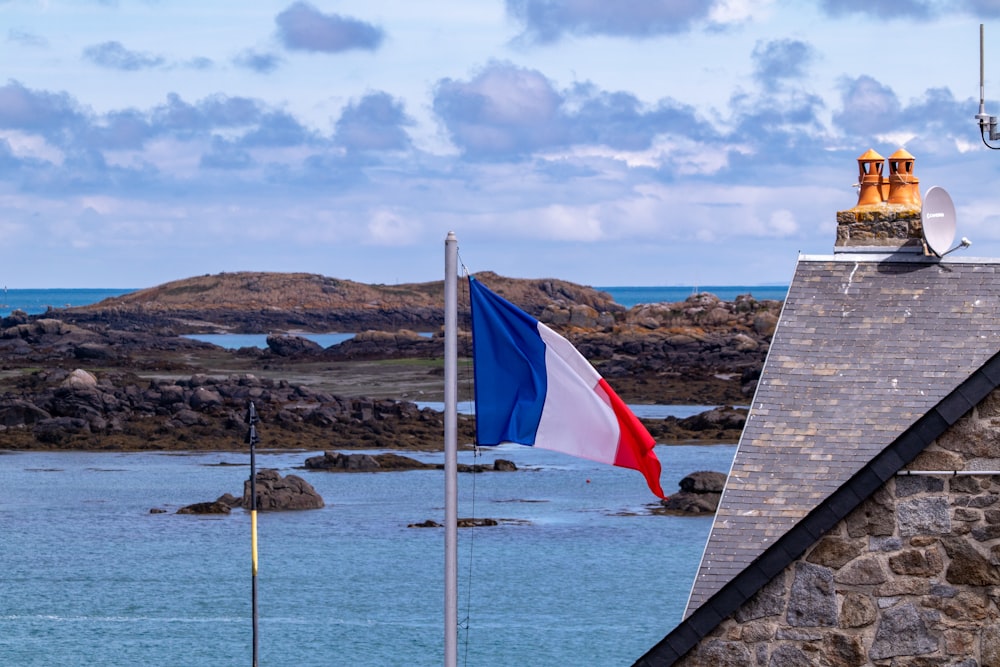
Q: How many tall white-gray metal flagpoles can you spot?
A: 1